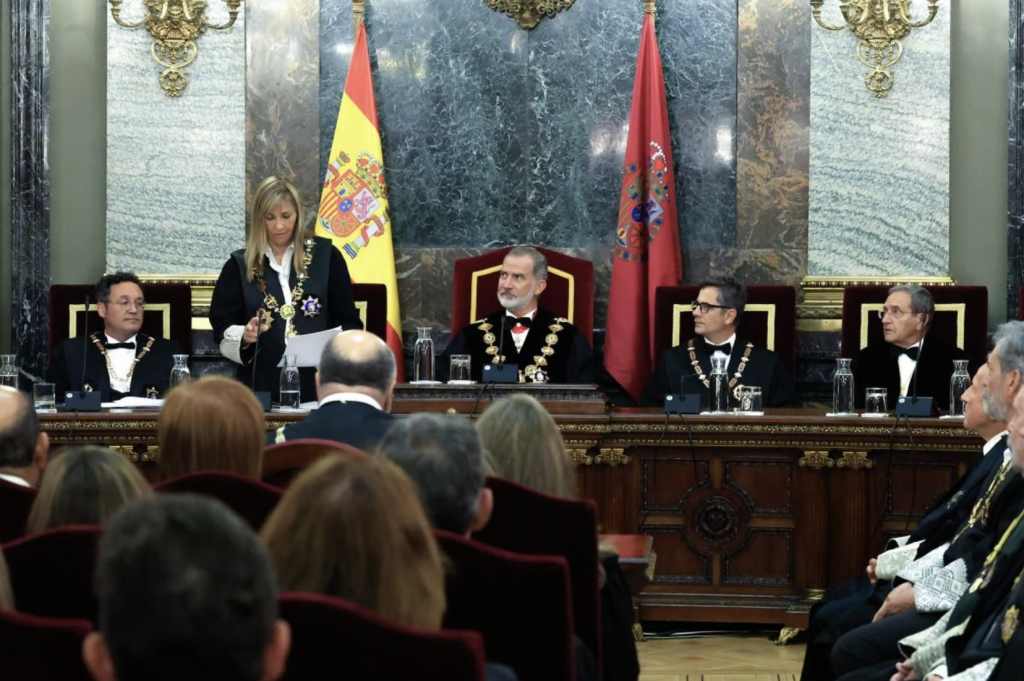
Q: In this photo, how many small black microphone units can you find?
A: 5